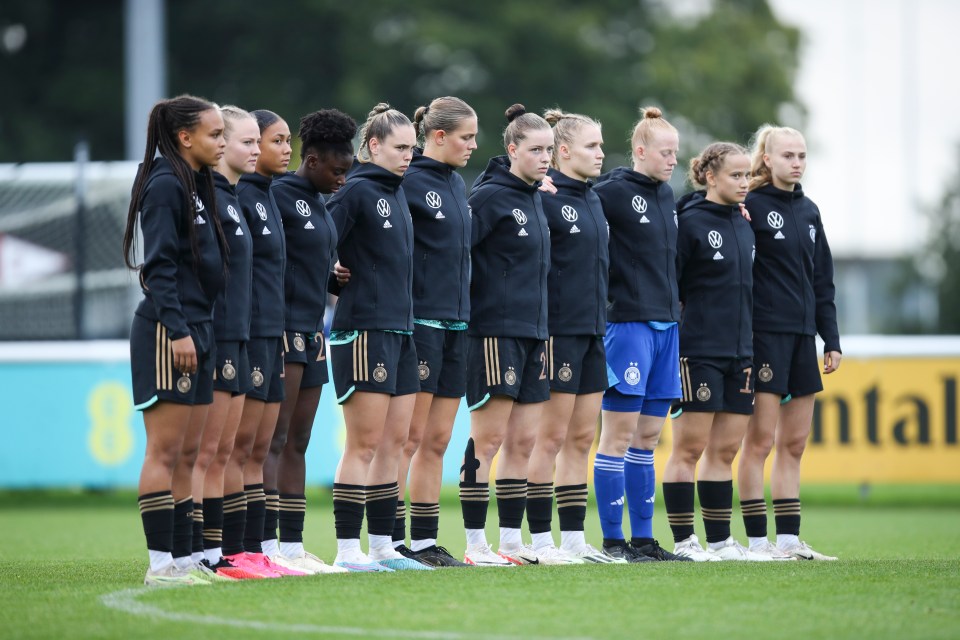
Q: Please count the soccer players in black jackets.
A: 11